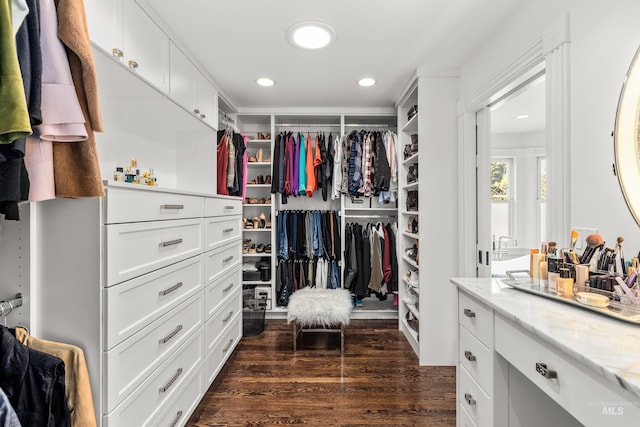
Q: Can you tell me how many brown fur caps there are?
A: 0